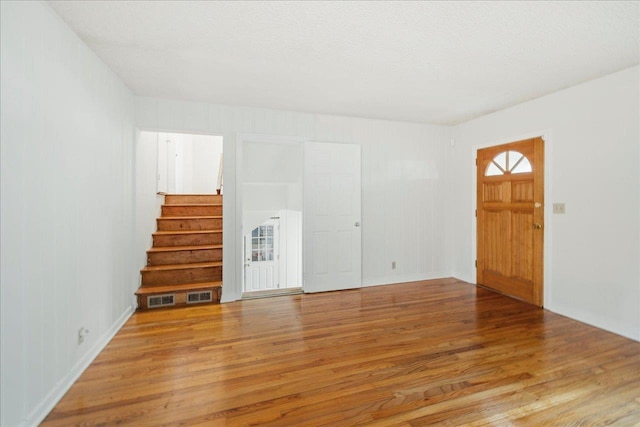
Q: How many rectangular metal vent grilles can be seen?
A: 2